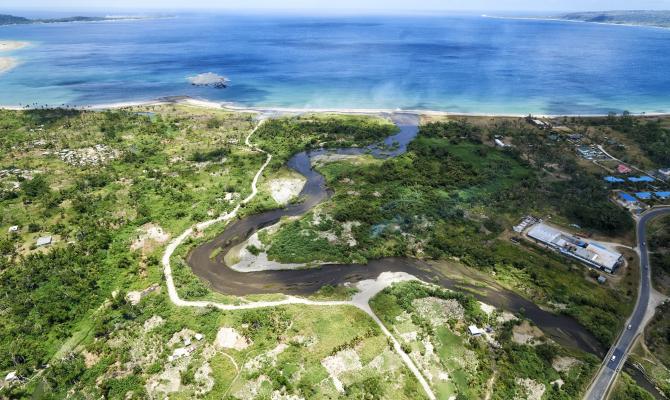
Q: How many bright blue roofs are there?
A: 5